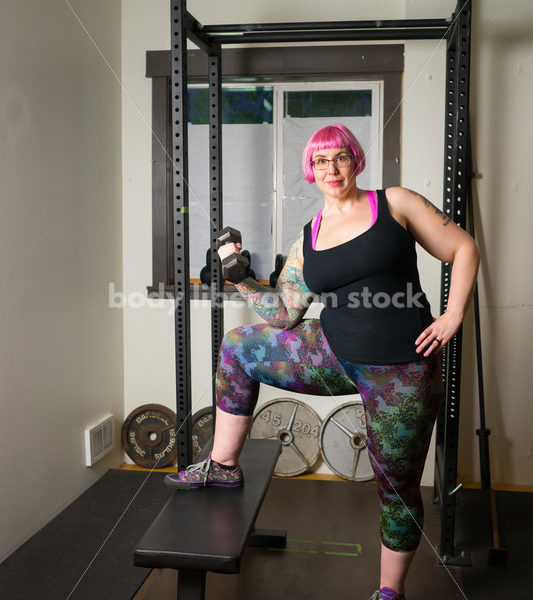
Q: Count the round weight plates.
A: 4